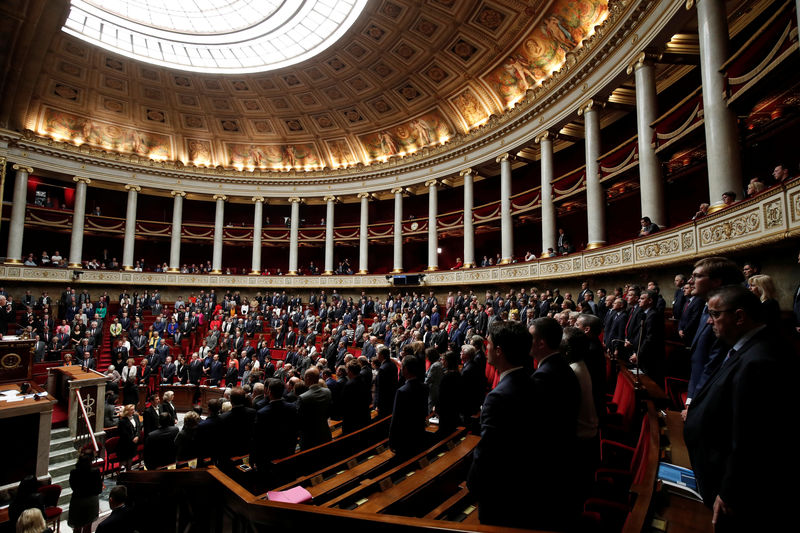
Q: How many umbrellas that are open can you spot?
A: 0